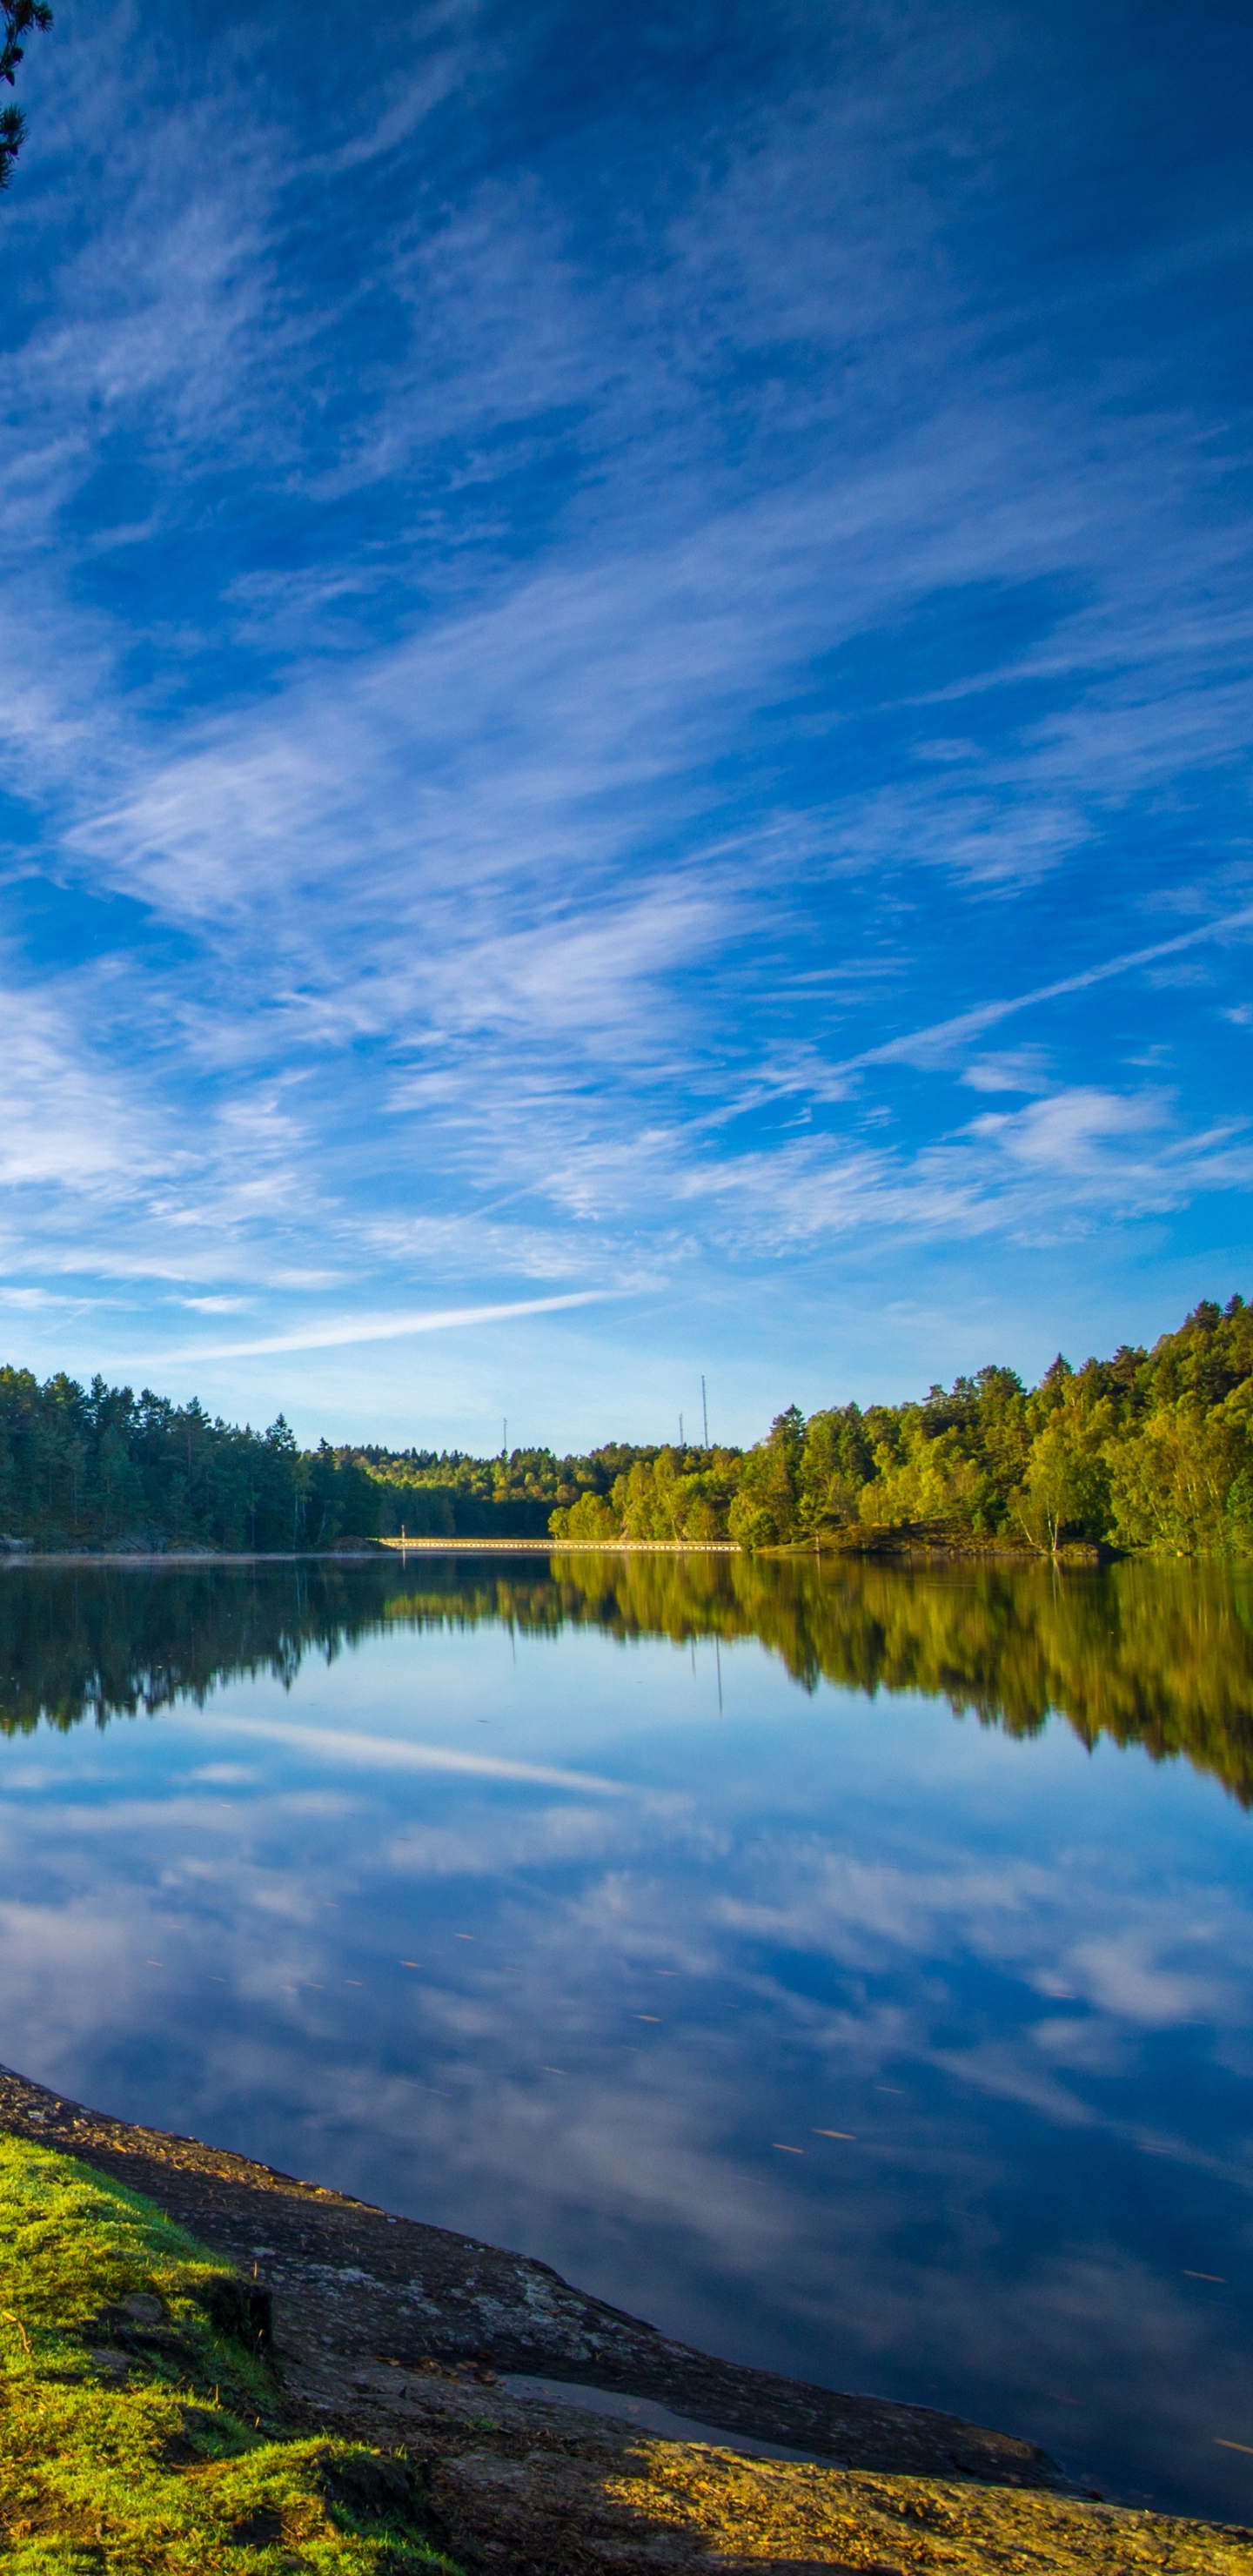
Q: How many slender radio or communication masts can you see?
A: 3